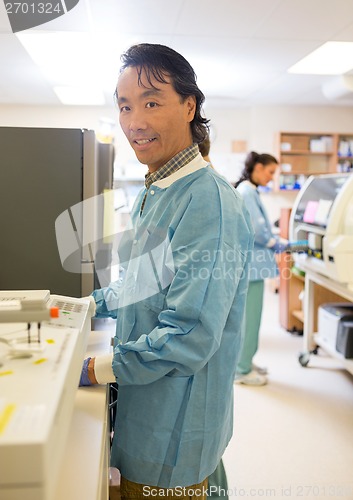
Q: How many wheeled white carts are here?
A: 1